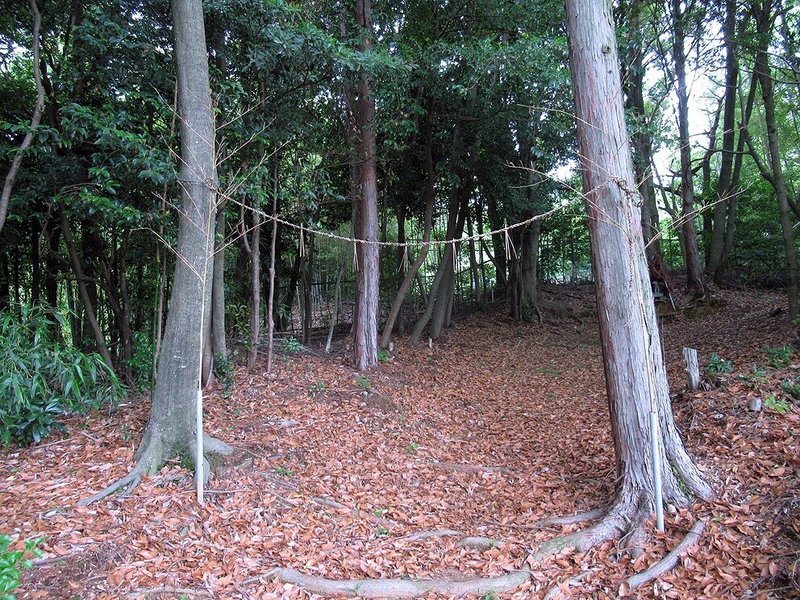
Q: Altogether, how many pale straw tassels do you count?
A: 5